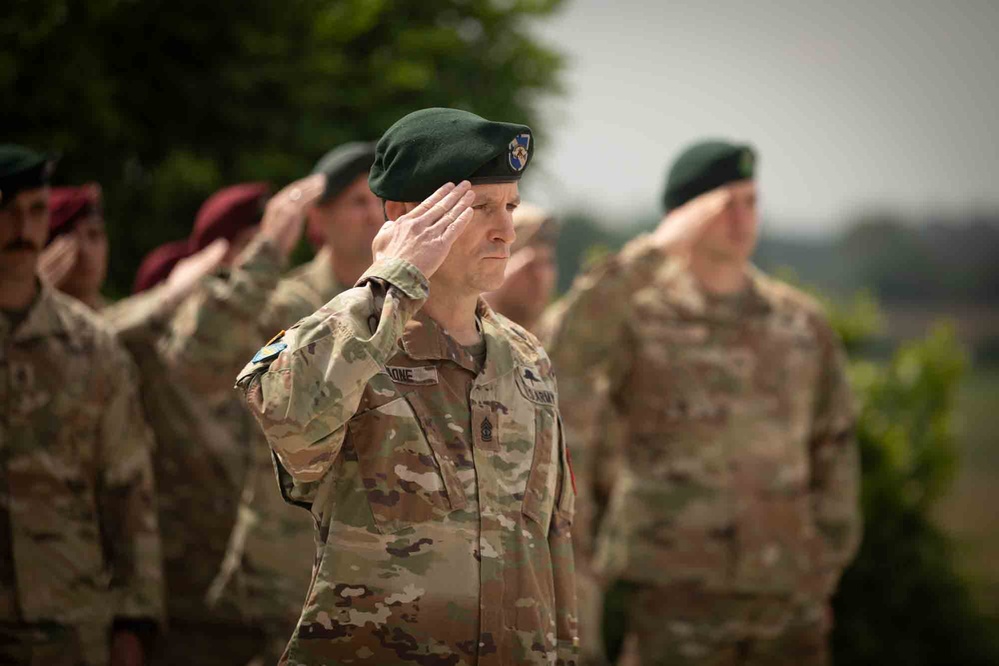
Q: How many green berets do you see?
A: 4